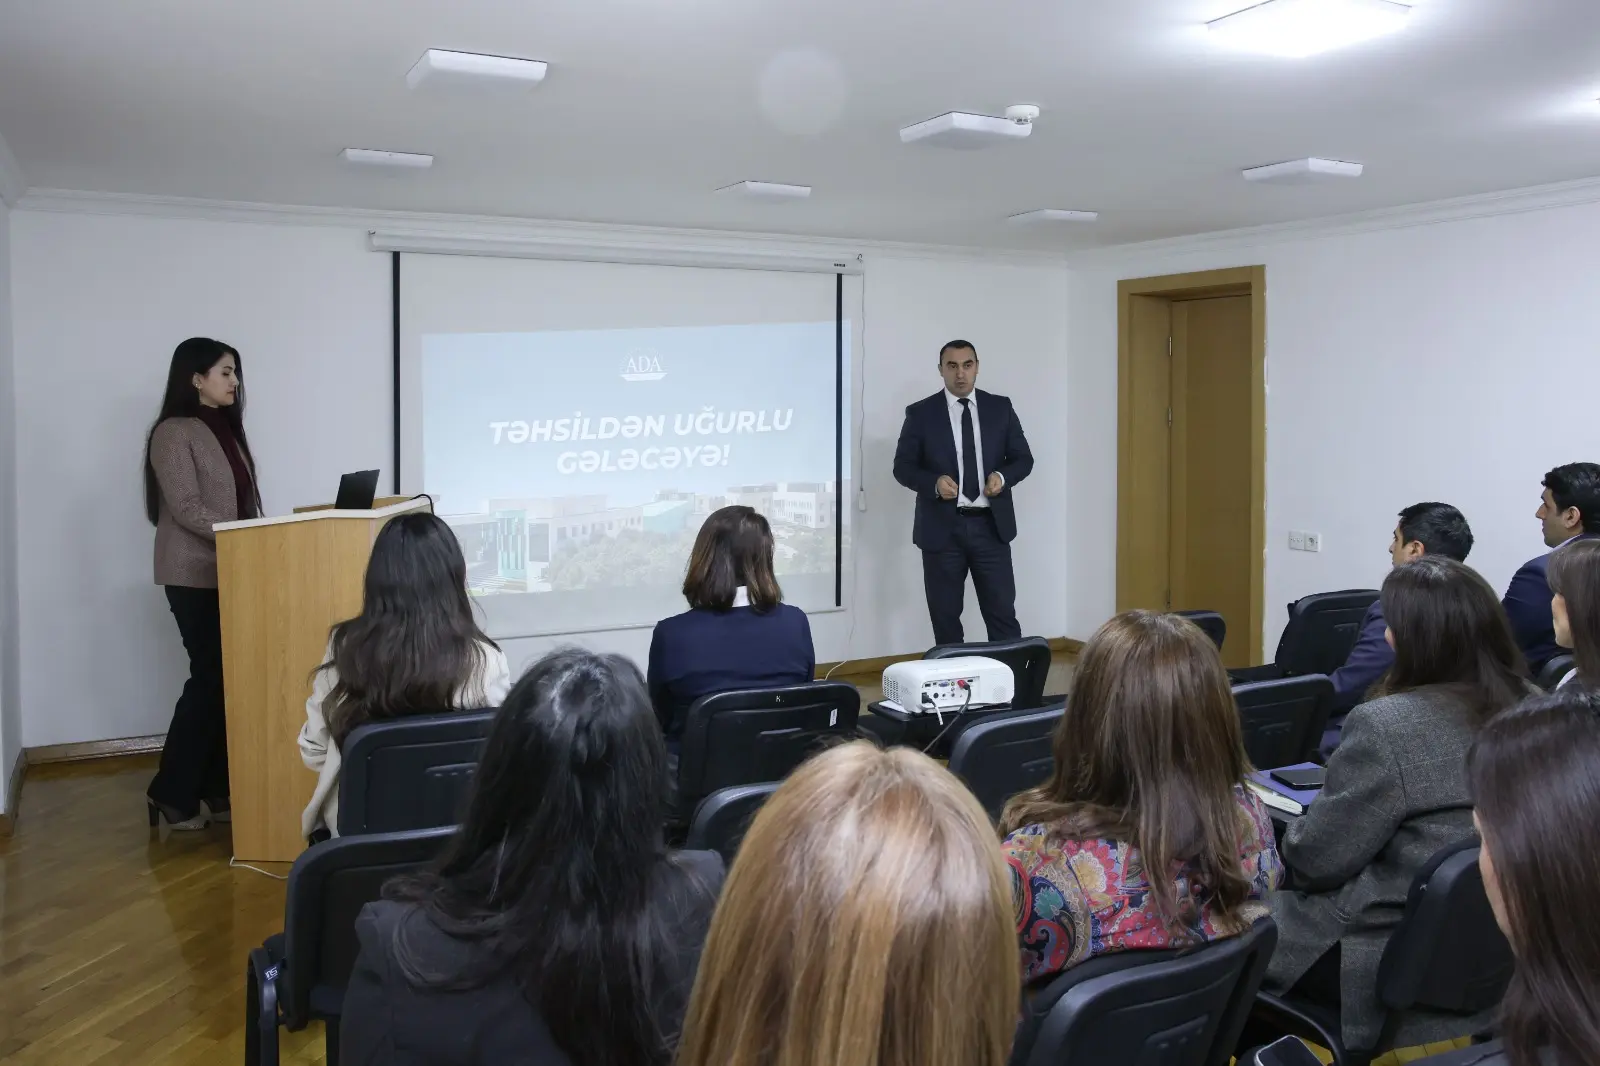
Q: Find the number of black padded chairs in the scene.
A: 12